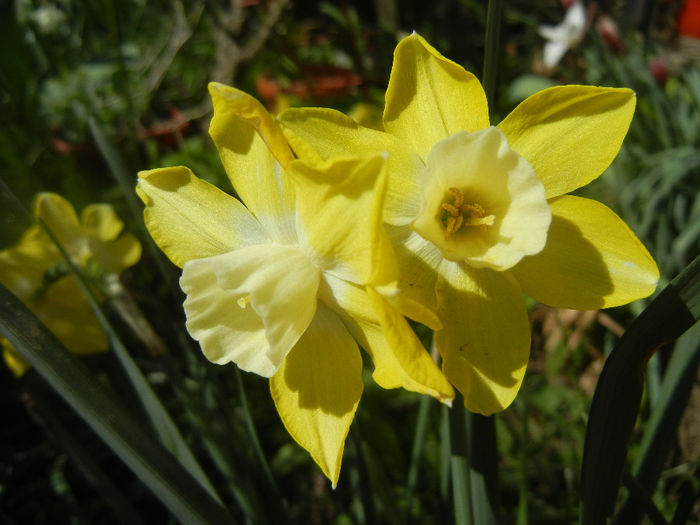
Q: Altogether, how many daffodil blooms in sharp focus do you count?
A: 2